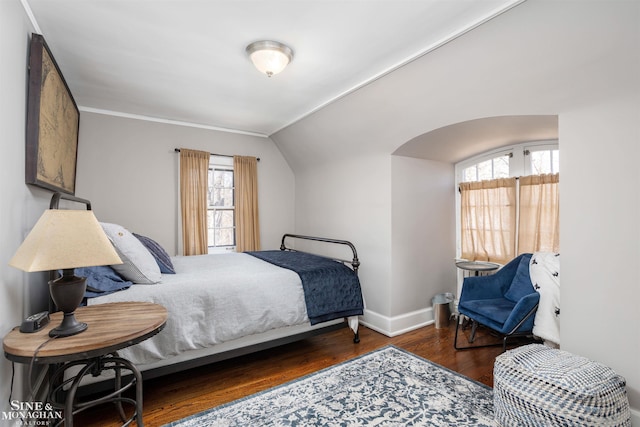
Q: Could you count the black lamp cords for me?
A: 1